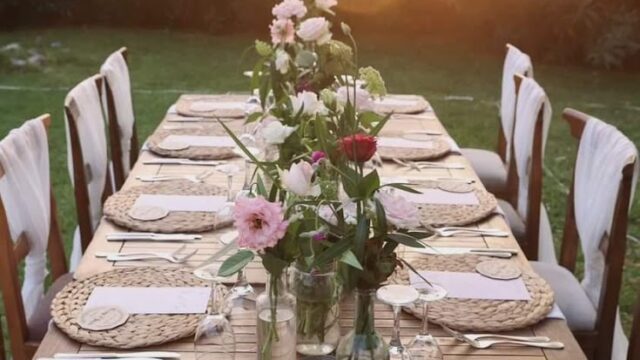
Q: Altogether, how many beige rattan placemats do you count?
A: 8